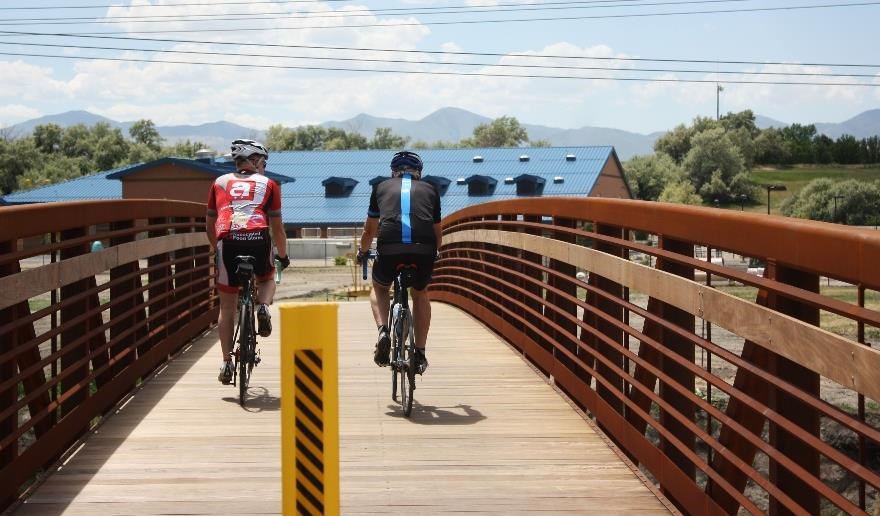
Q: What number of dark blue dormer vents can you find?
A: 5